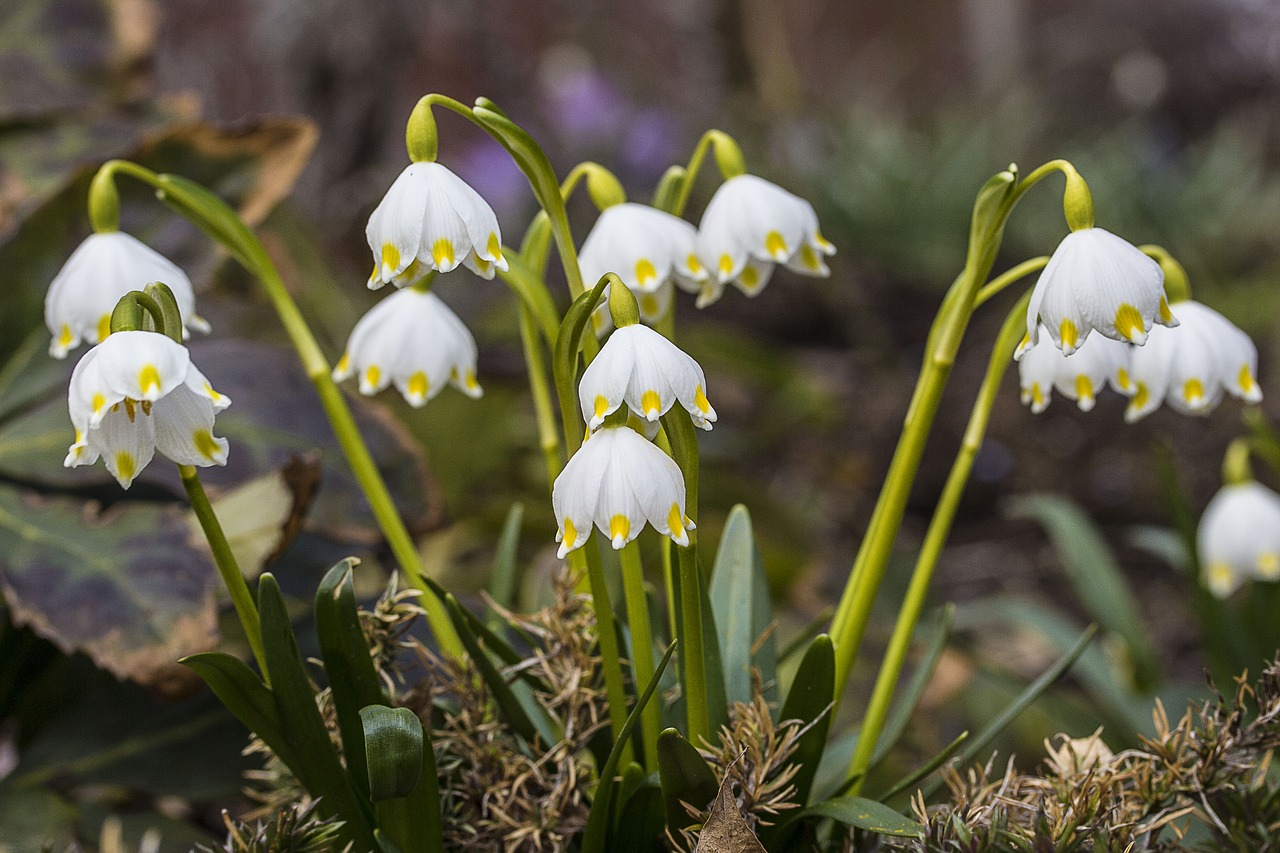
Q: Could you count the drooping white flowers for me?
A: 12